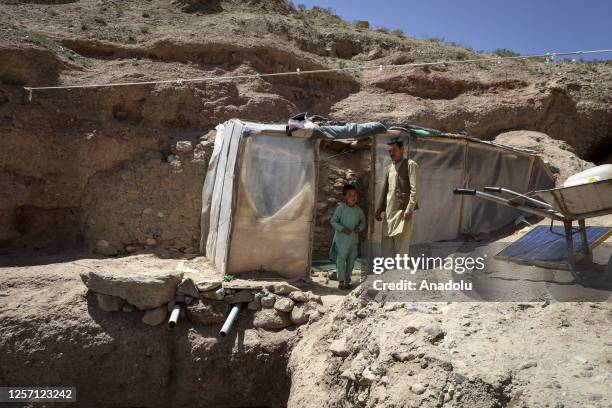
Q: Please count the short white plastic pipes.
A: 2